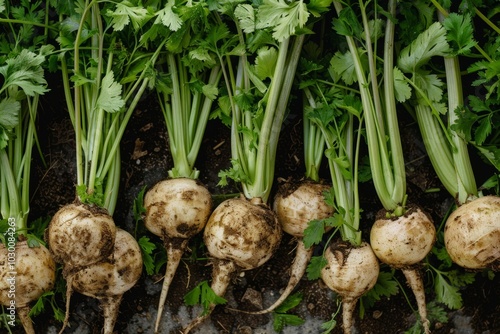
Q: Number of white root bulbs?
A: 9